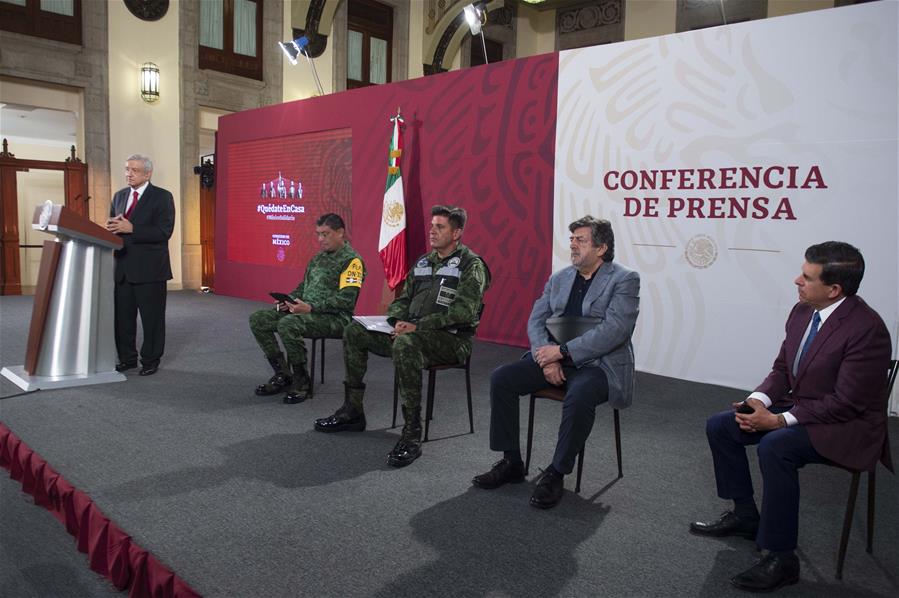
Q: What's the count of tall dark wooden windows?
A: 3